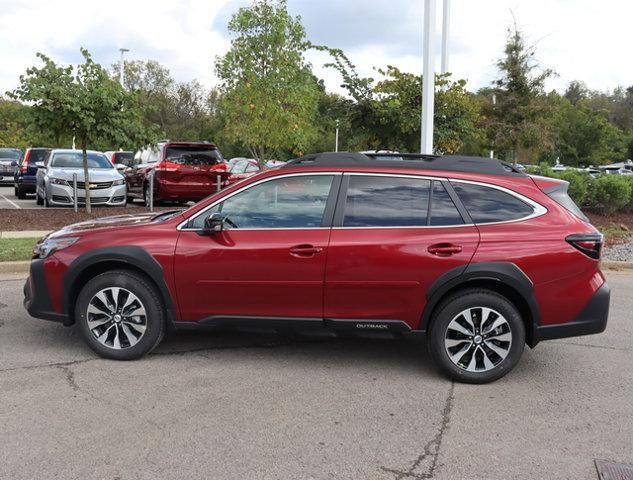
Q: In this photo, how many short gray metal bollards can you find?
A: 3